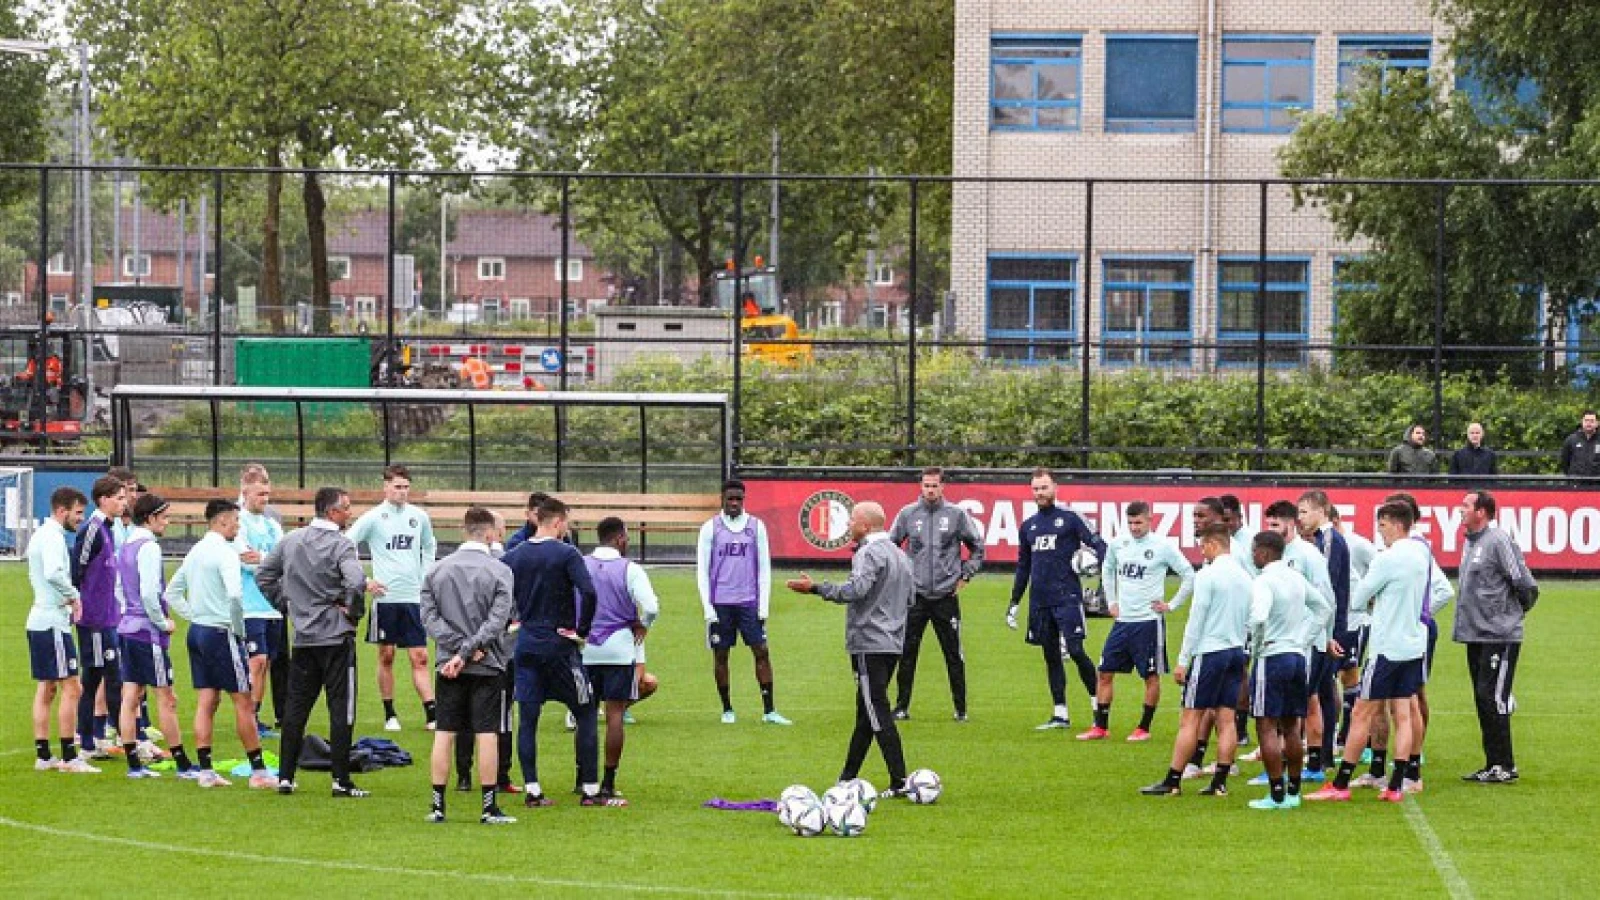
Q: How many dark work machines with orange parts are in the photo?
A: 1